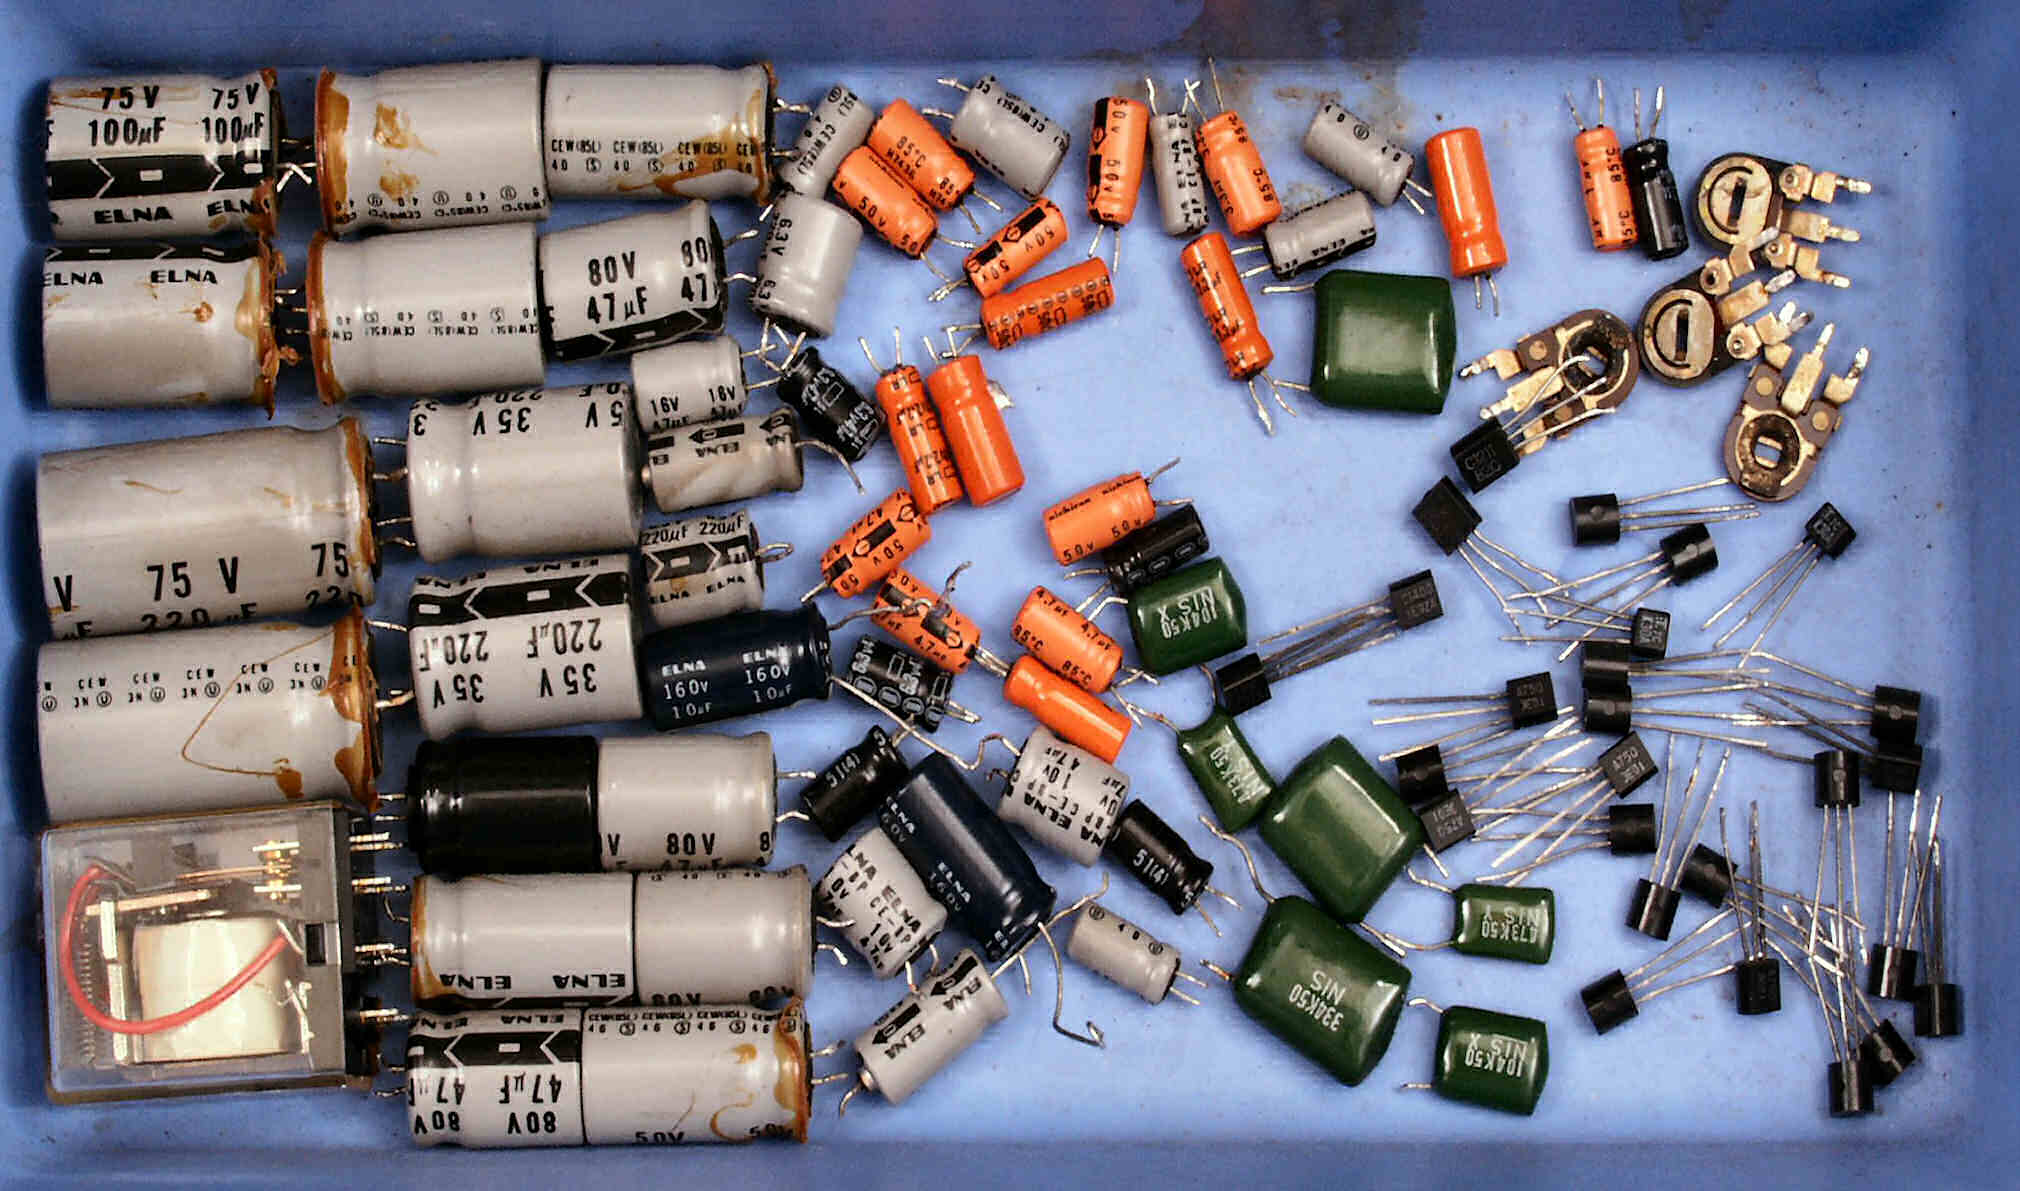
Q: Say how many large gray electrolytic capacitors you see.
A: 15